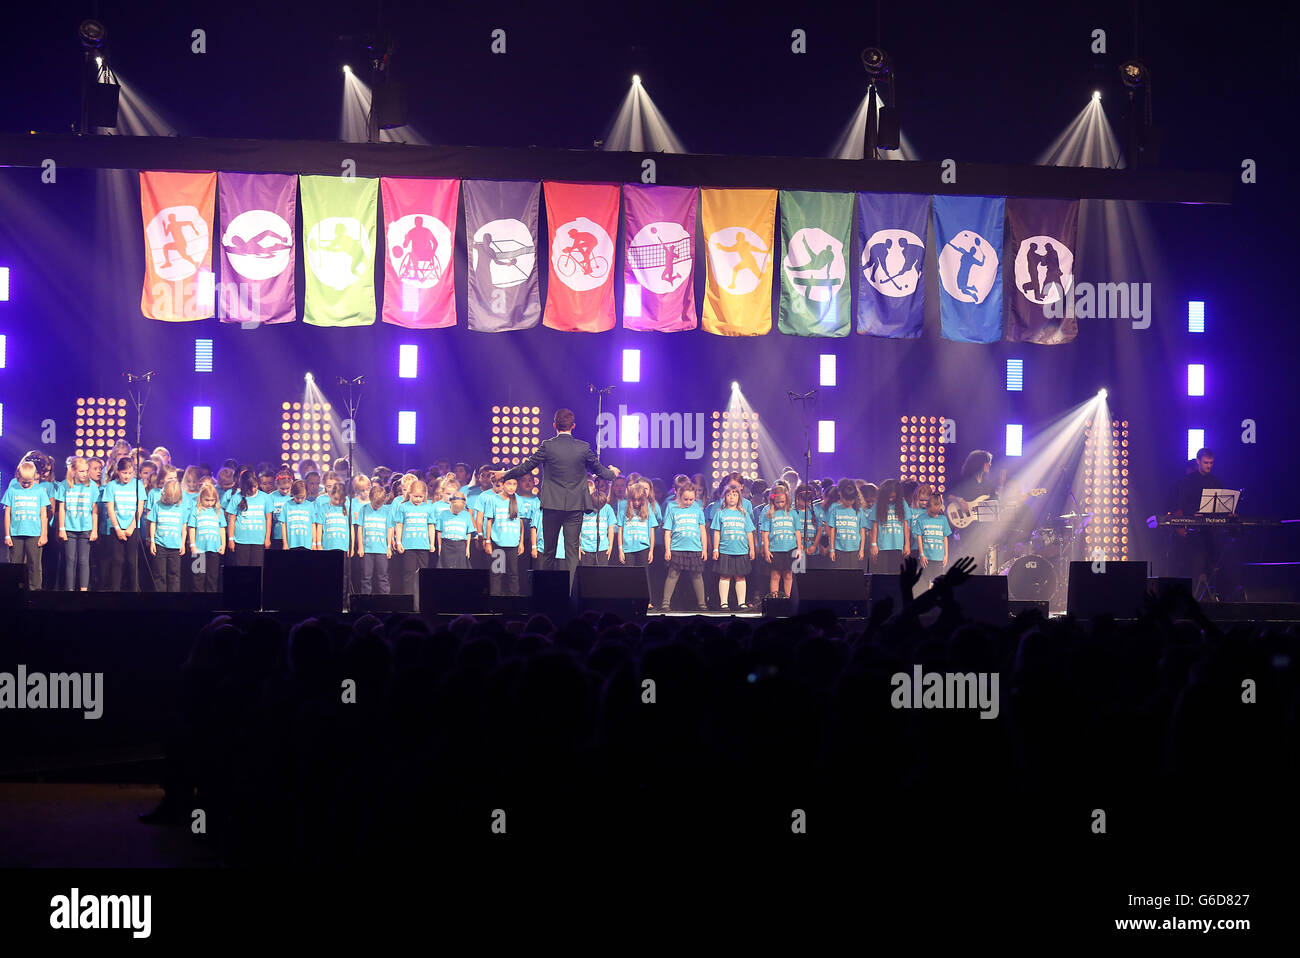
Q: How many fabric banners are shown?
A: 12